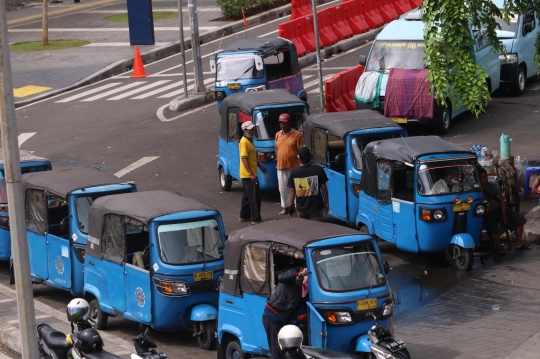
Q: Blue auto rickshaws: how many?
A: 8